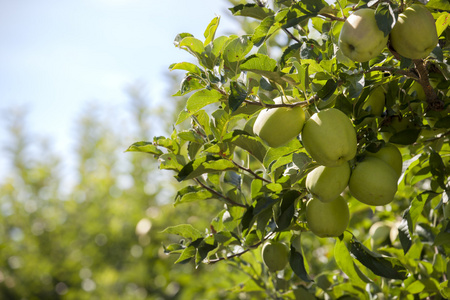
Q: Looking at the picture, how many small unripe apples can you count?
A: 1